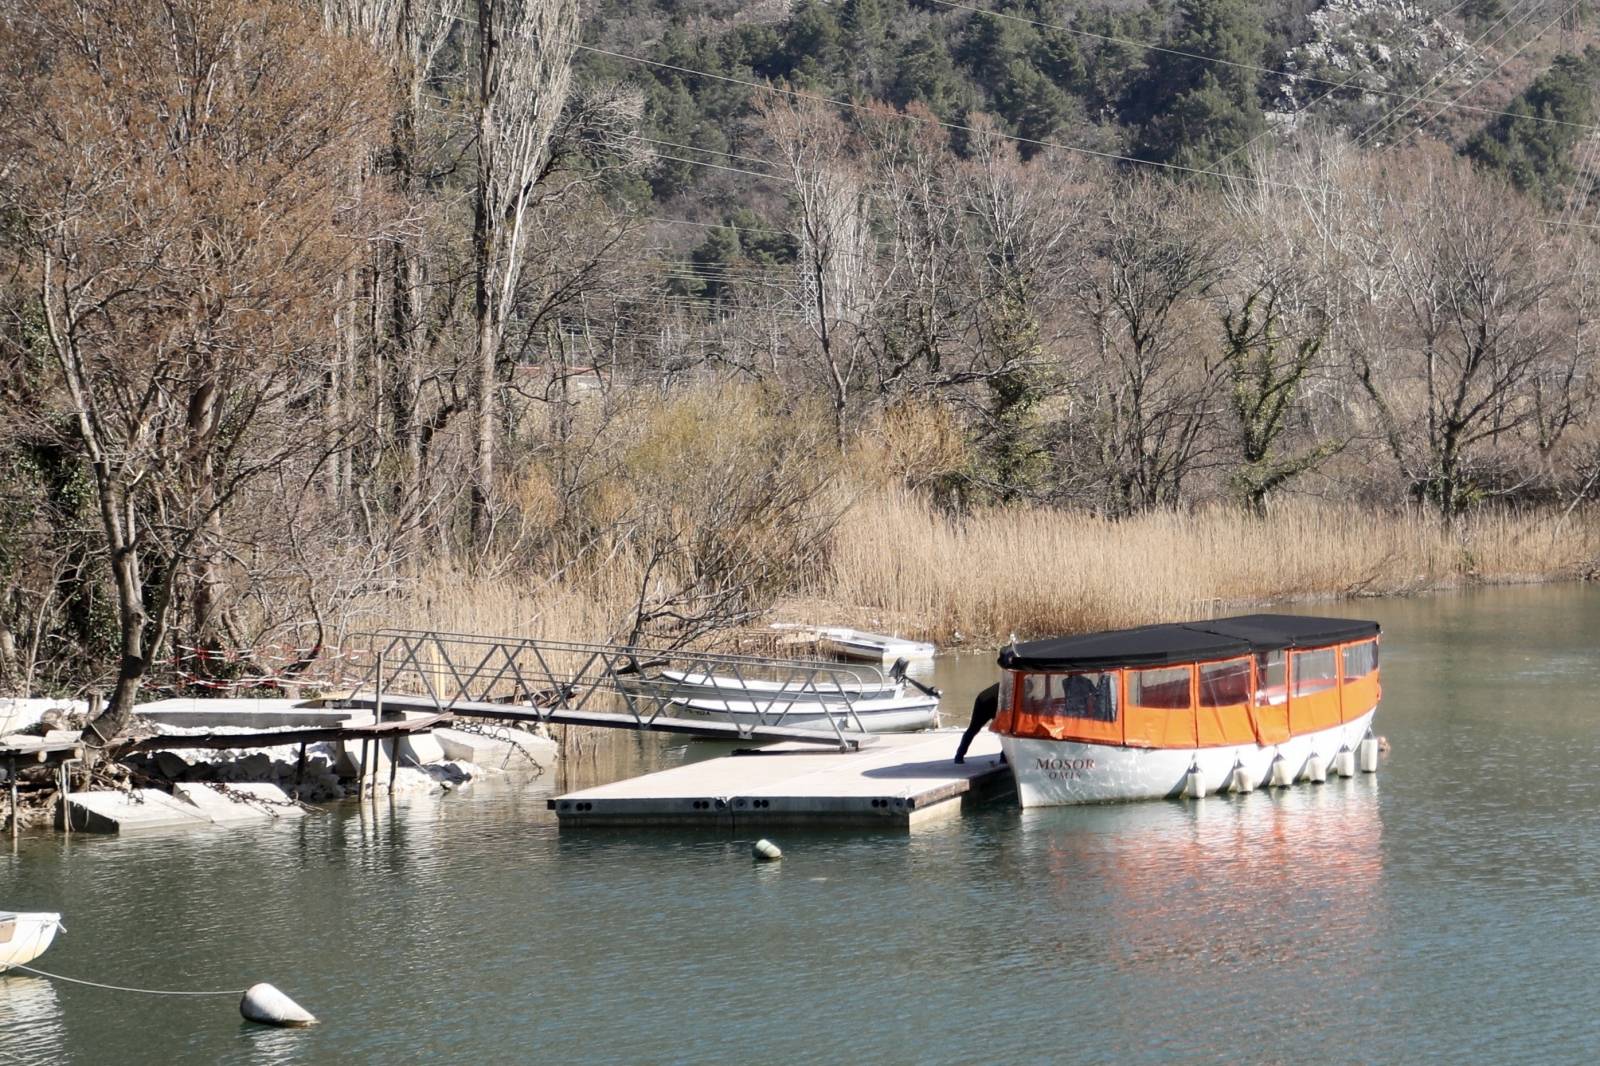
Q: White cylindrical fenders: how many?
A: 6